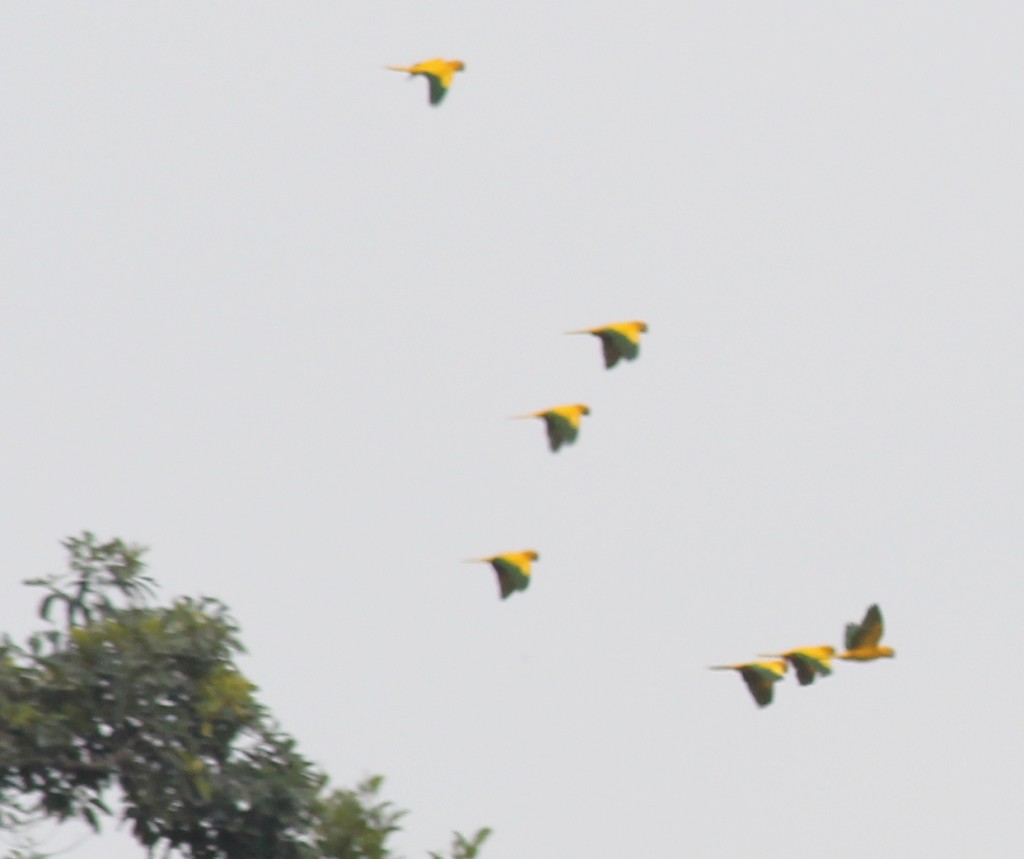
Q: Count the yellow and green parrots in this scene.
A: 7